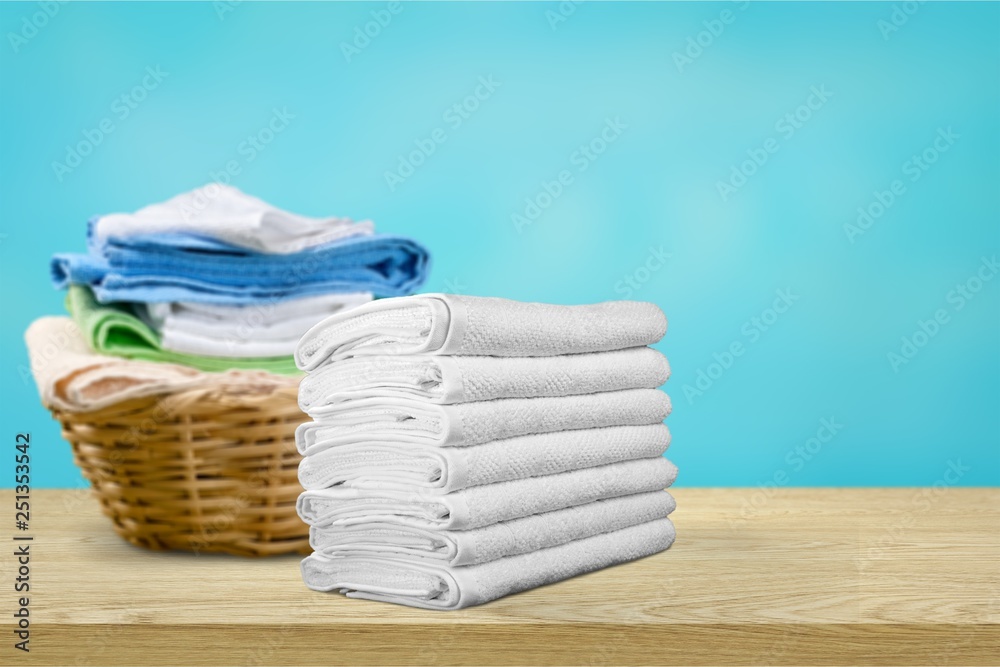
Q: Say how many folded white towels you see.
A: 7